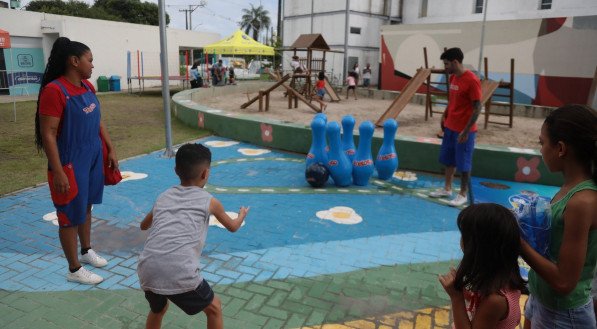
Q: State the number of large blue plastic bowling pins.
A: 6